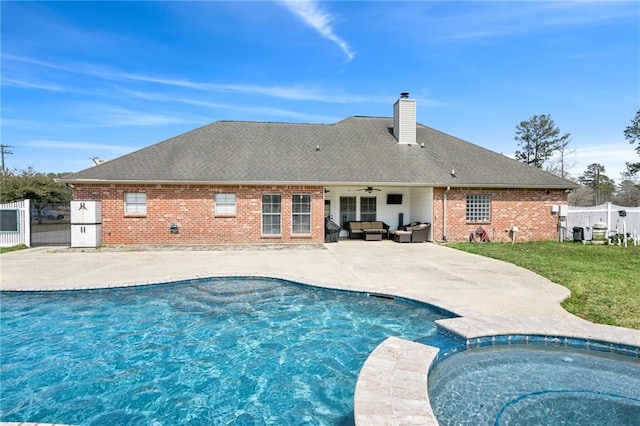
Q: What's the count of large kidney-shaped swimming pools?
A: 1